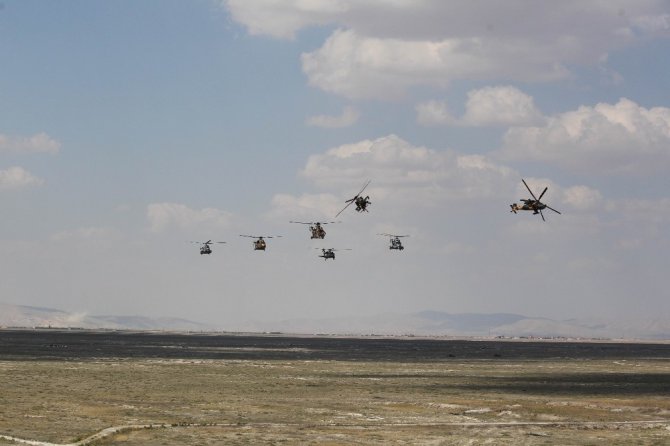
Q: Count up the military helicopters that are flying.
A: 7